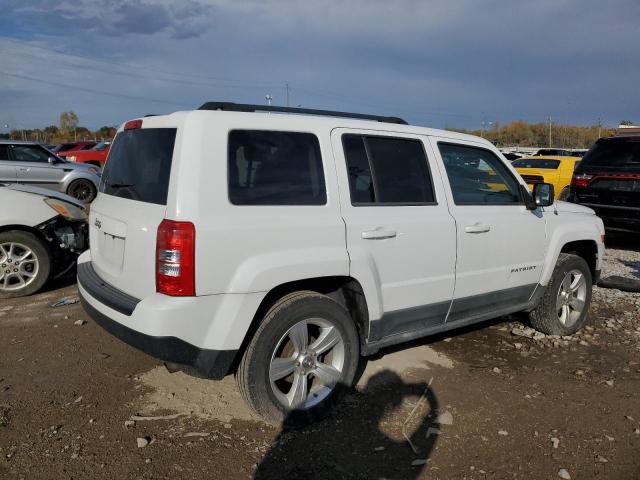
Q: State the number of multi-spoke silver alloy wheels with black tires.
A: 3